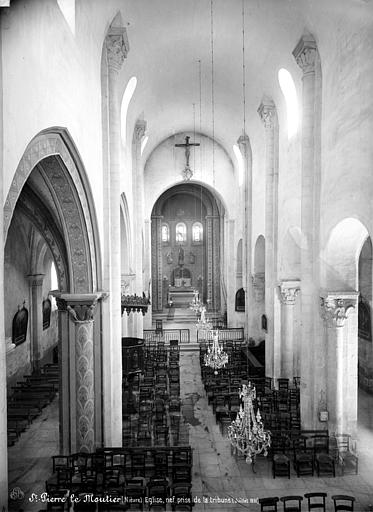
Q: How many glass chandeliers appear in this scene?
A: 4